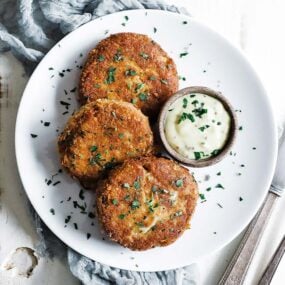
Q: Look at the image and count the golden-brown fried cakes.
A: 3